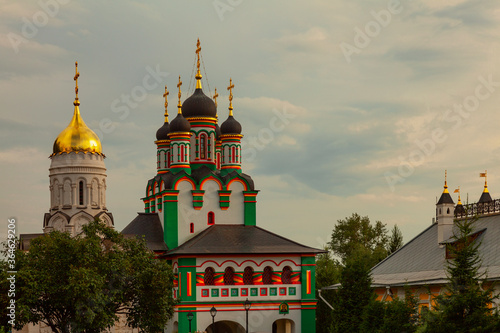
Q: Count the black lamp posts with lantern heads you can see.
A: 3